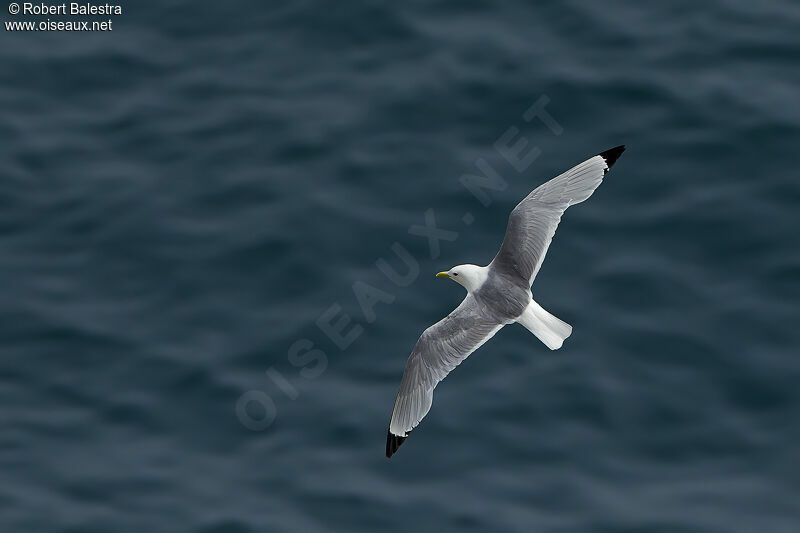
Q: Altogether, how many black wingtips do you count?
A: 2